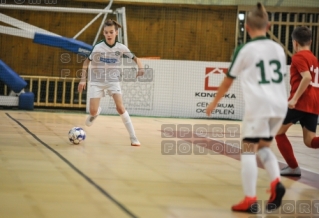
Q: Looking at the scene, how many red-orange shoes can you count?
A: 2